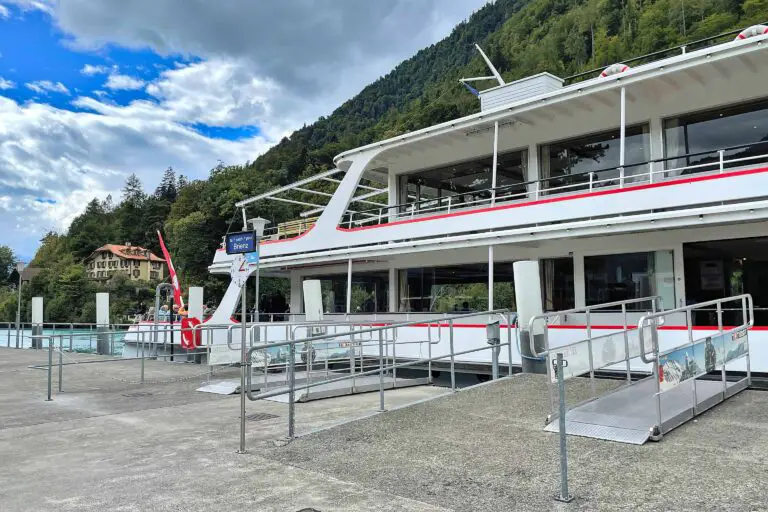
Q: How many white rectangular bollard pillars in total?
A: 5